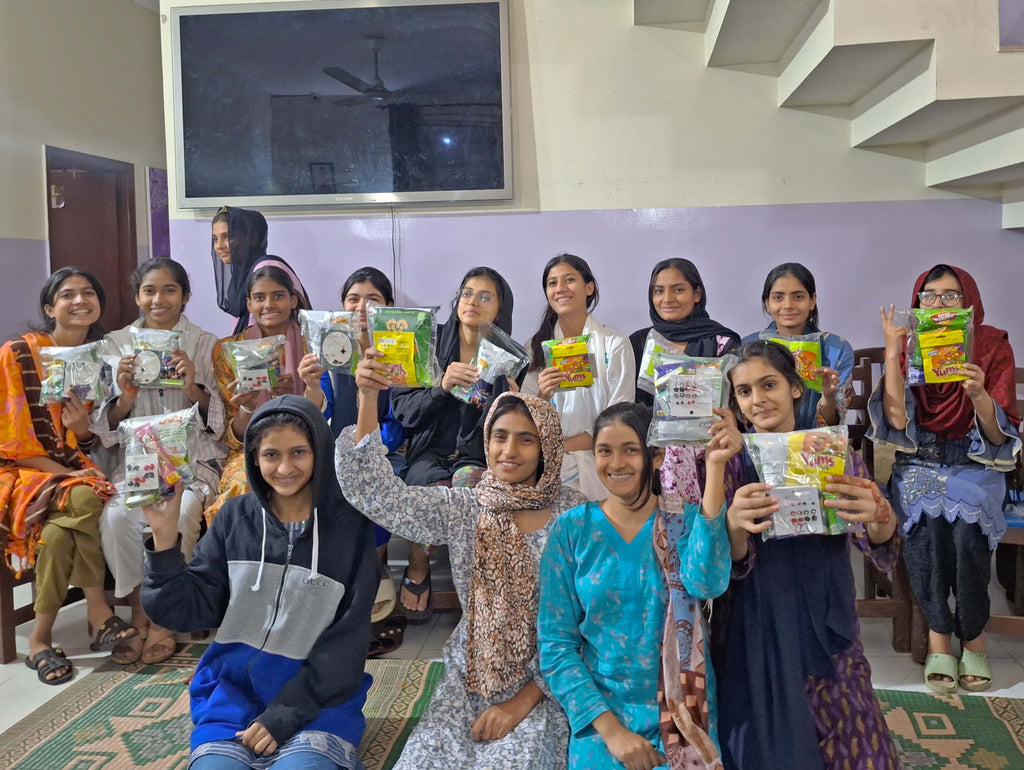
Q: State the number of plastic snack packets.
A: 13